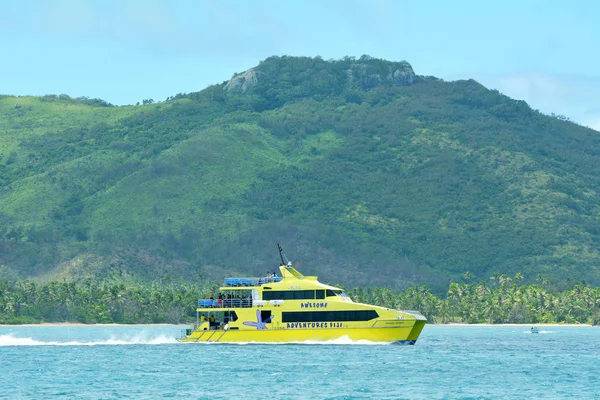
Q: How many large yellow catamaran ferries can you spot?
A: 1